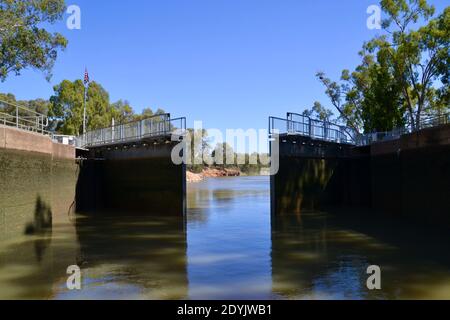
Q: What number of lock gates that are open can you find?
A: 2